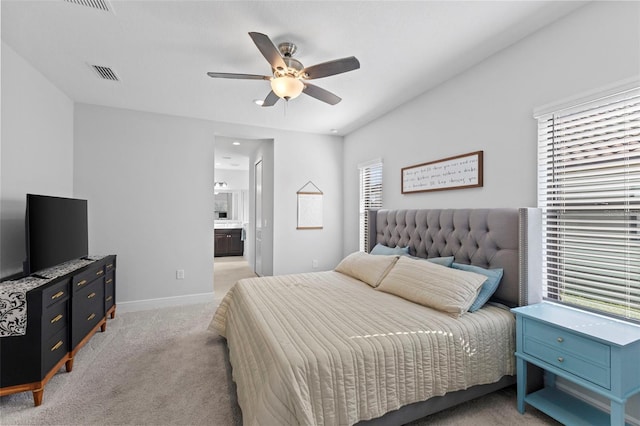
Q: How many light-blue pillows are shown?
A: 3